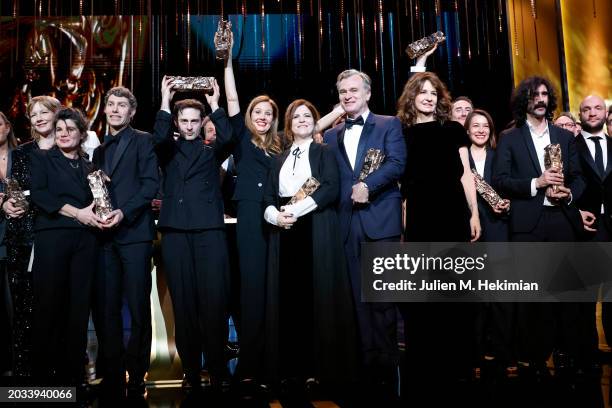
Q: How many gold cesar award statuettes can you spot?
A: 9